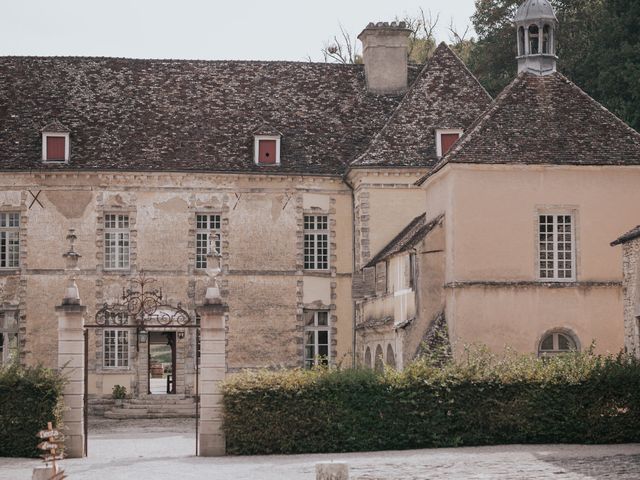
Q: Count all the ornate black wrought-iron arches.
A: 1